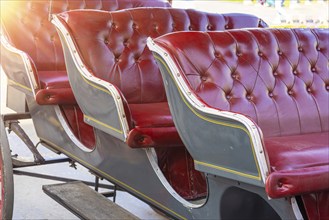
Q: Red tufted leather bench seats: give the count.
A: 3